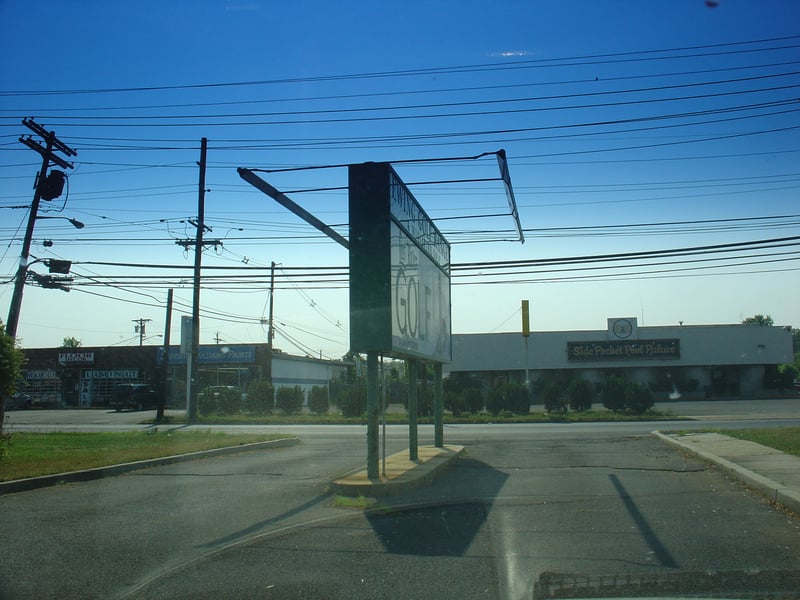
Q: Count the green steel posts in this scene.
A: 3